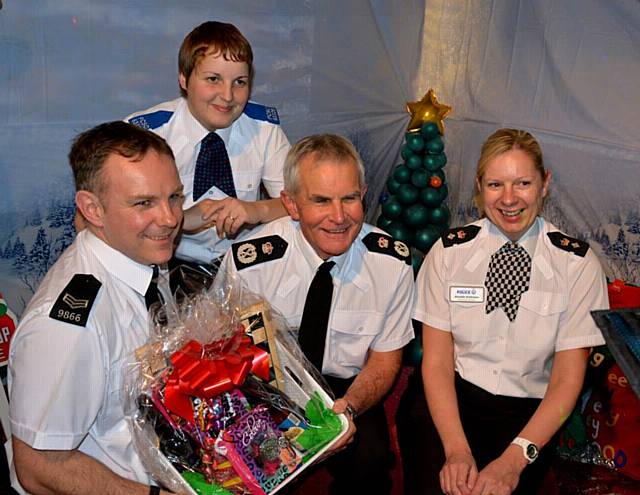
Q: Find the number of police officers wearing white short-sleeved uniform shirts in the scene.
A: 4